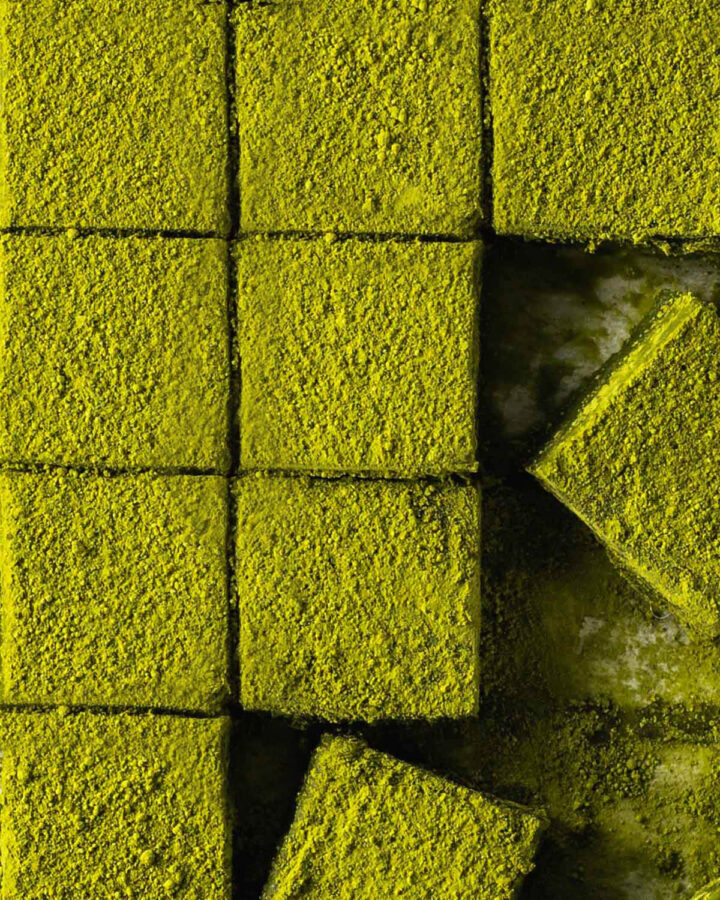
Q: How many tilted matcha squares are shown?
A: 2